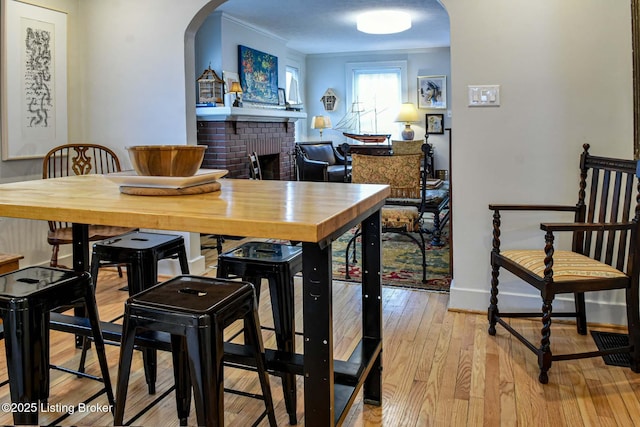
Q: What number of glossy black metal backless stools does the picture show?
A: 4